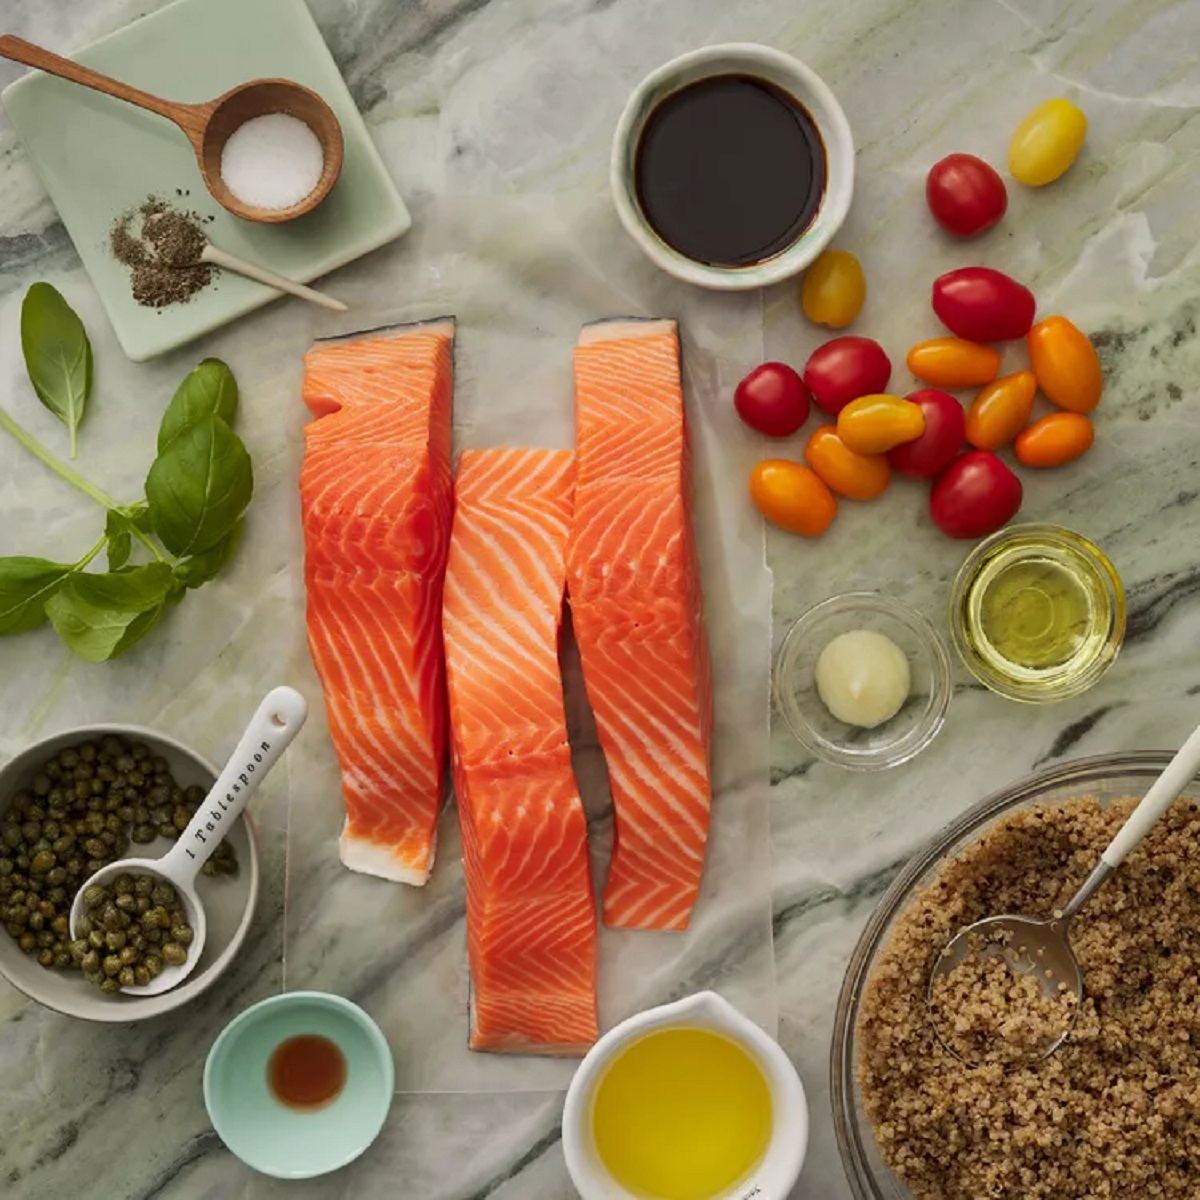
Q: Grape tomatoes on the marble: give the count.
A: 15